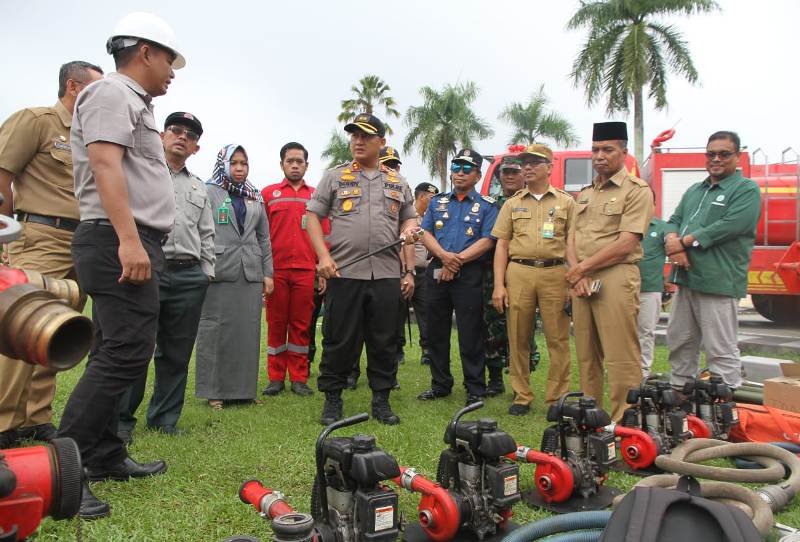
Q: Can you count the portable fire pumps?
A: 5